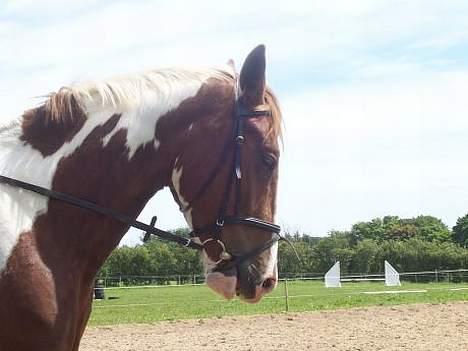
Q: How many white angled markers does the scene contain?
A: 2